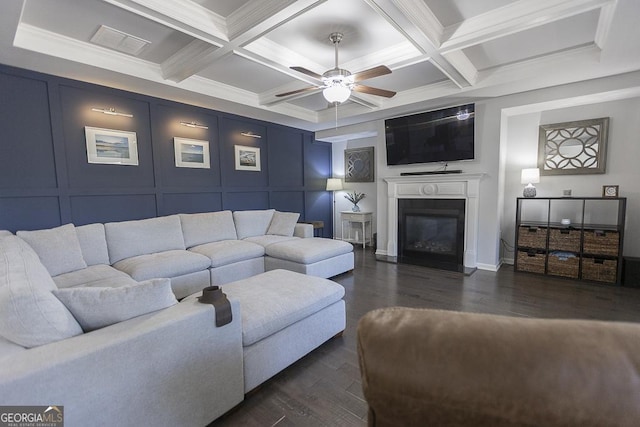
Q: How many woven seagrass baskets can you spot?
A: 6